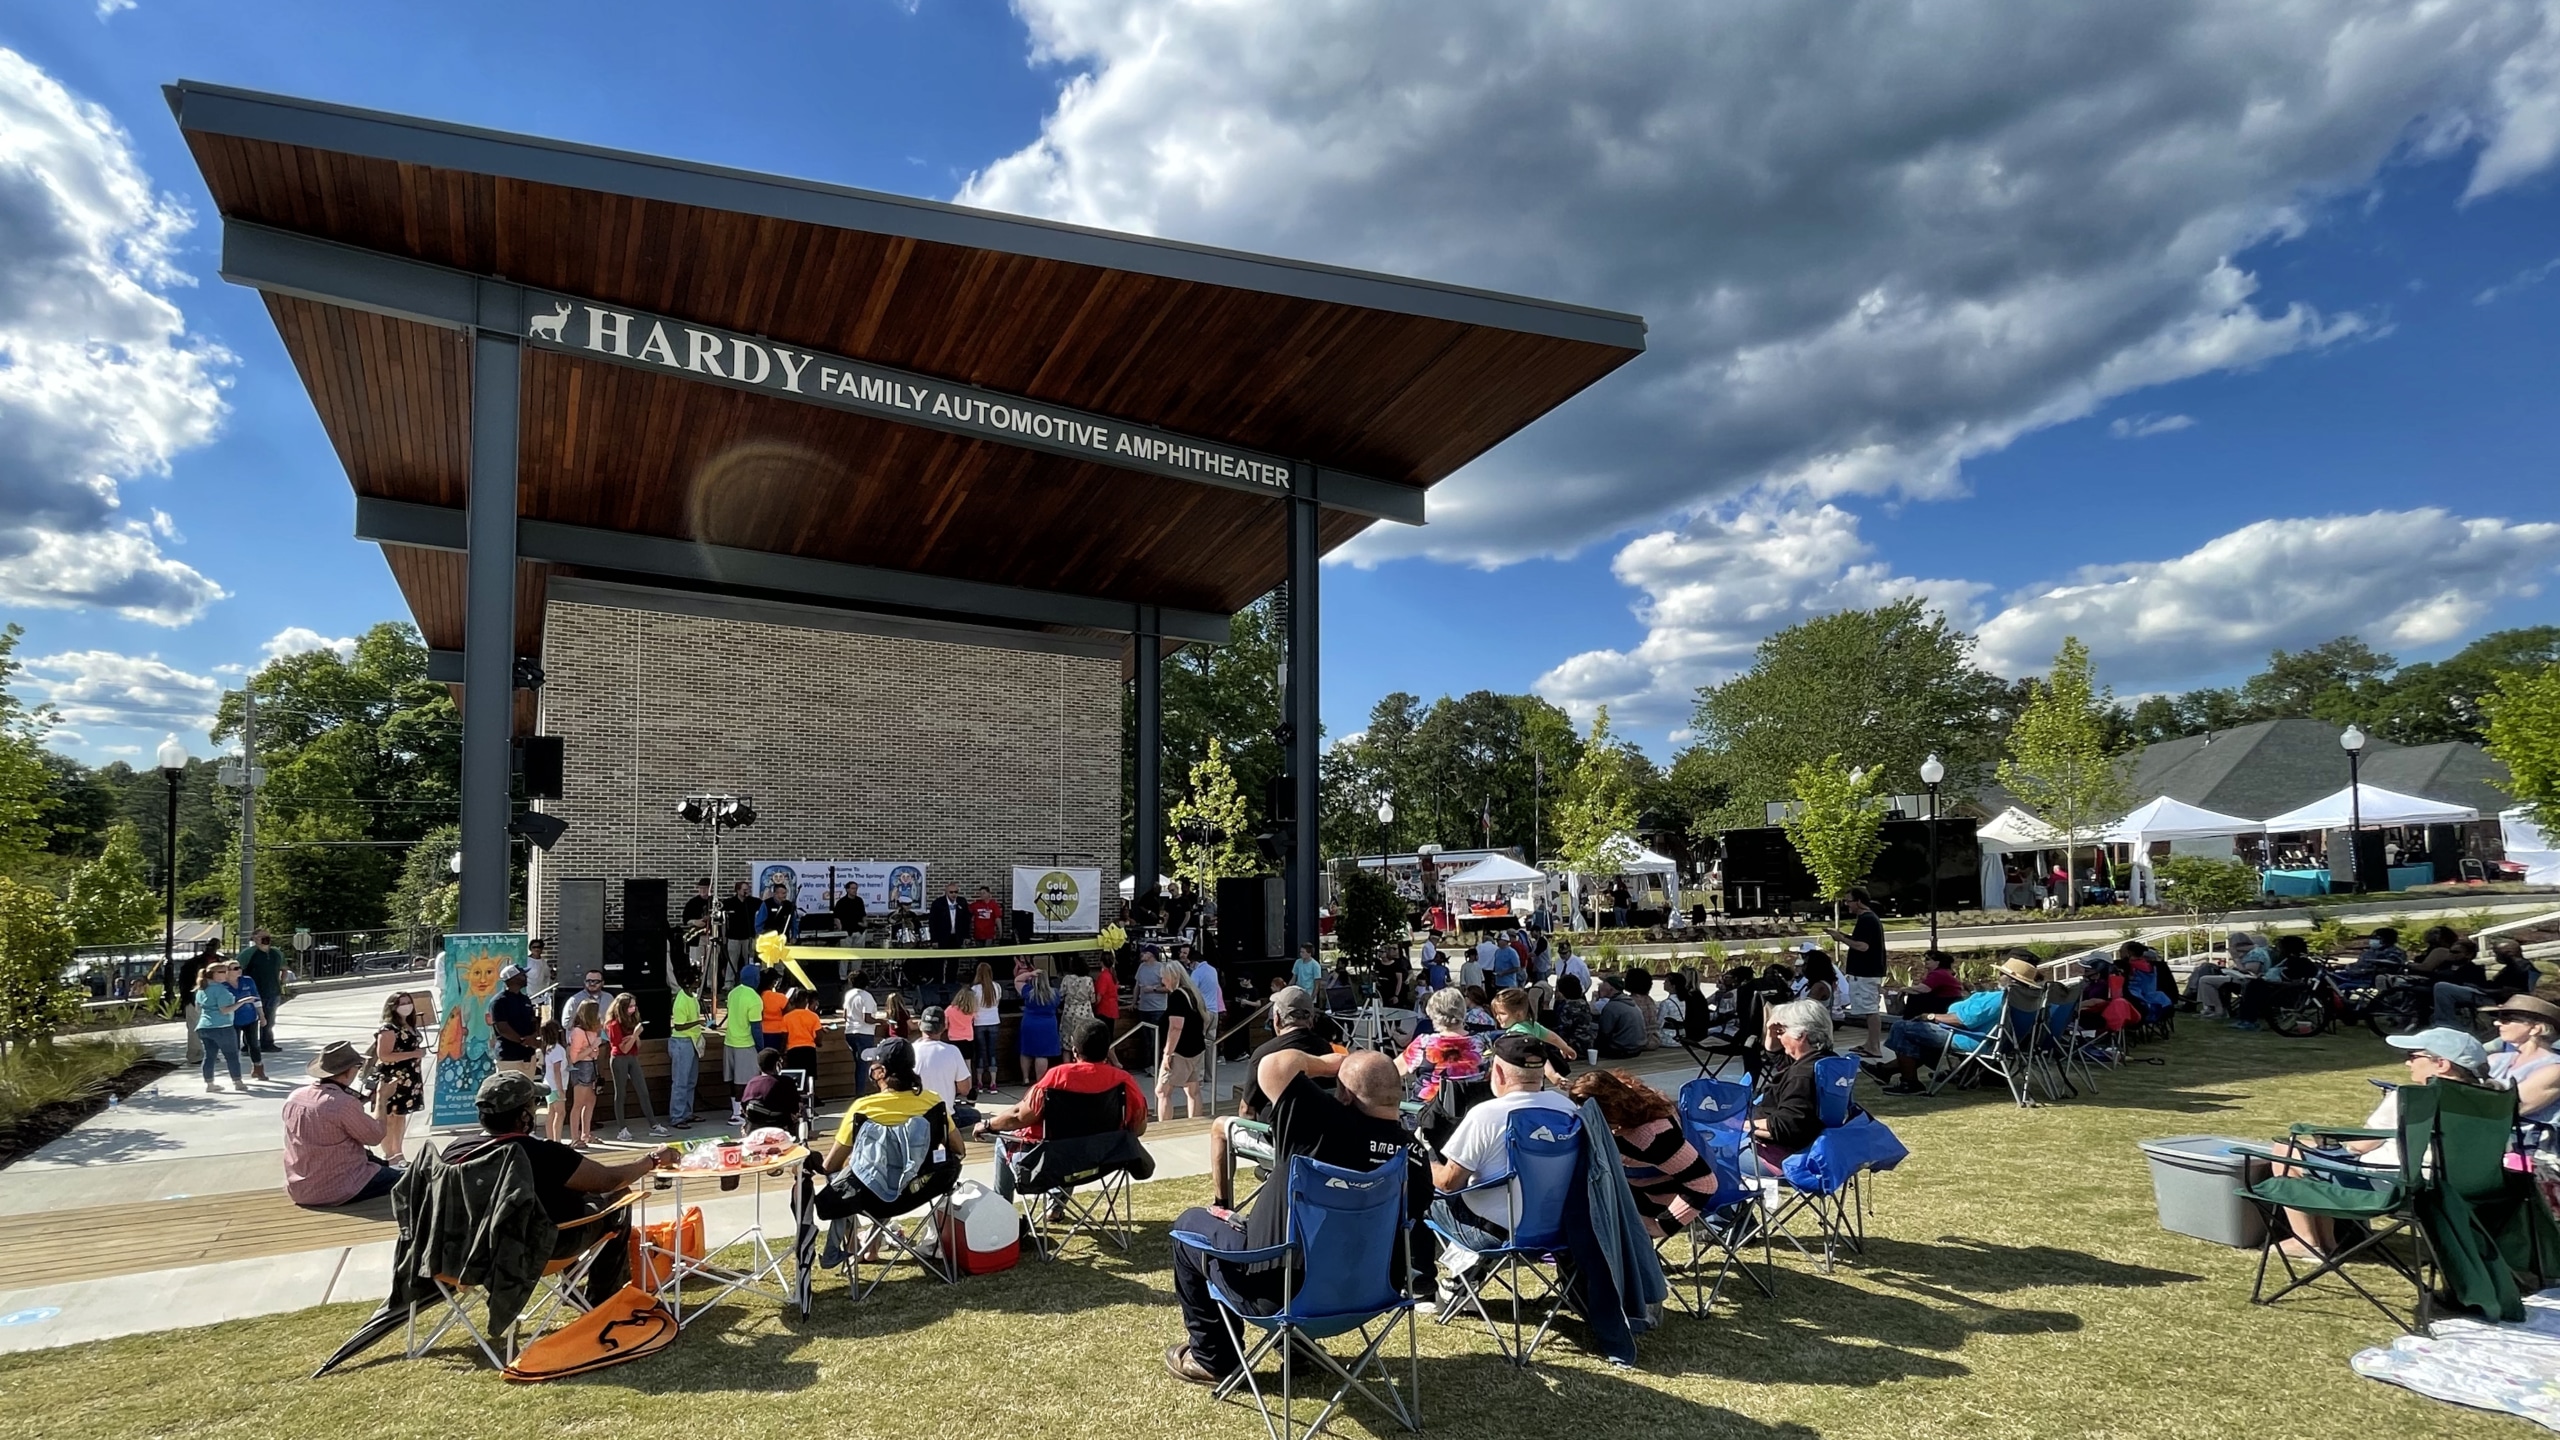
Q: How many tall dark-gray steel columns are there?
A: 3